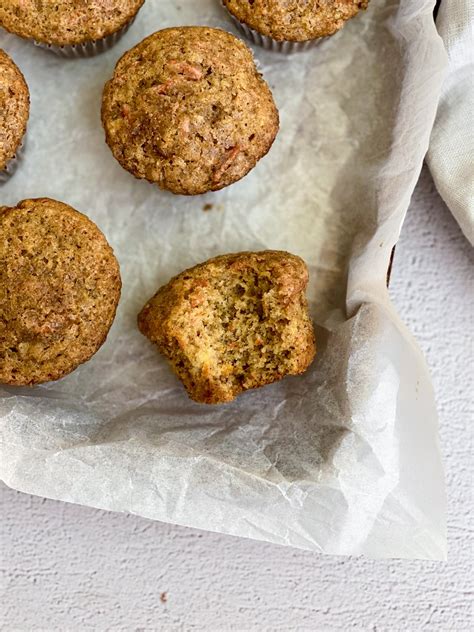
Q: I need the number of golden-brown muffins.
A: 6